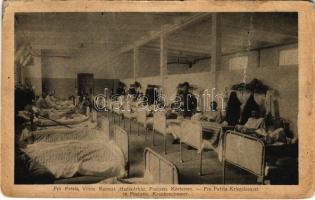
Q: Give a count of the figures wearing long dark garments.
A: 2